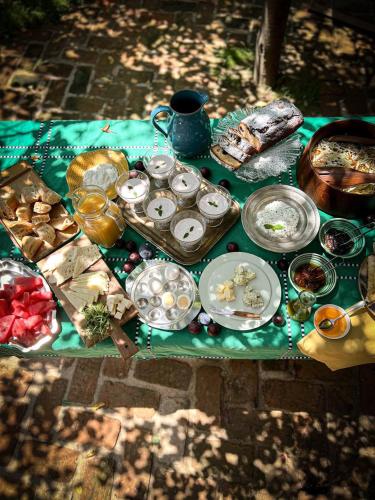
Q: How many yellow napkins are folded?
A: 1